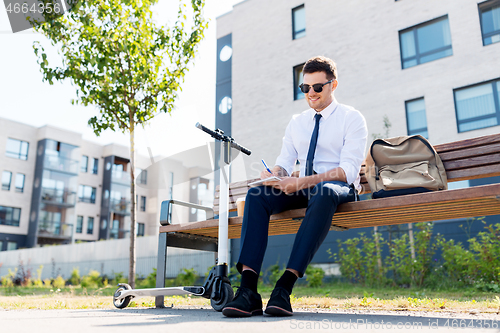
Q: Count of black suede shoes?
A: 2